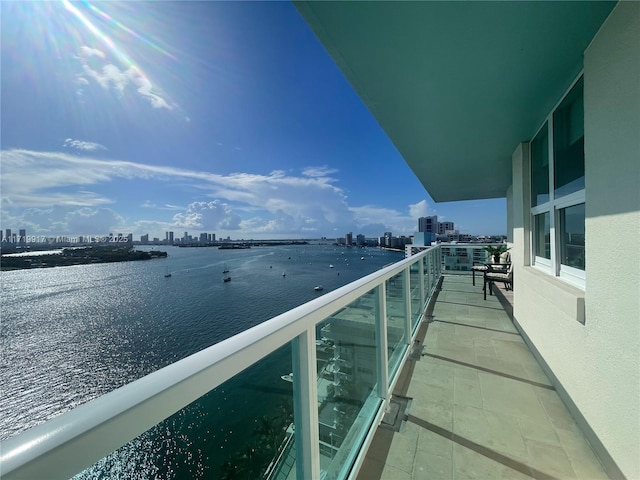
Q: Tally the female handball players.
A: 0